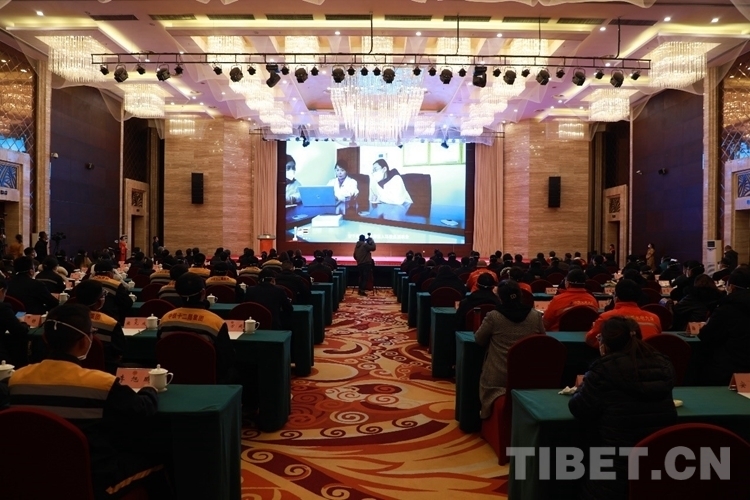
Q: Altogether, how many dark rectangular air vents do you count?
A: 10